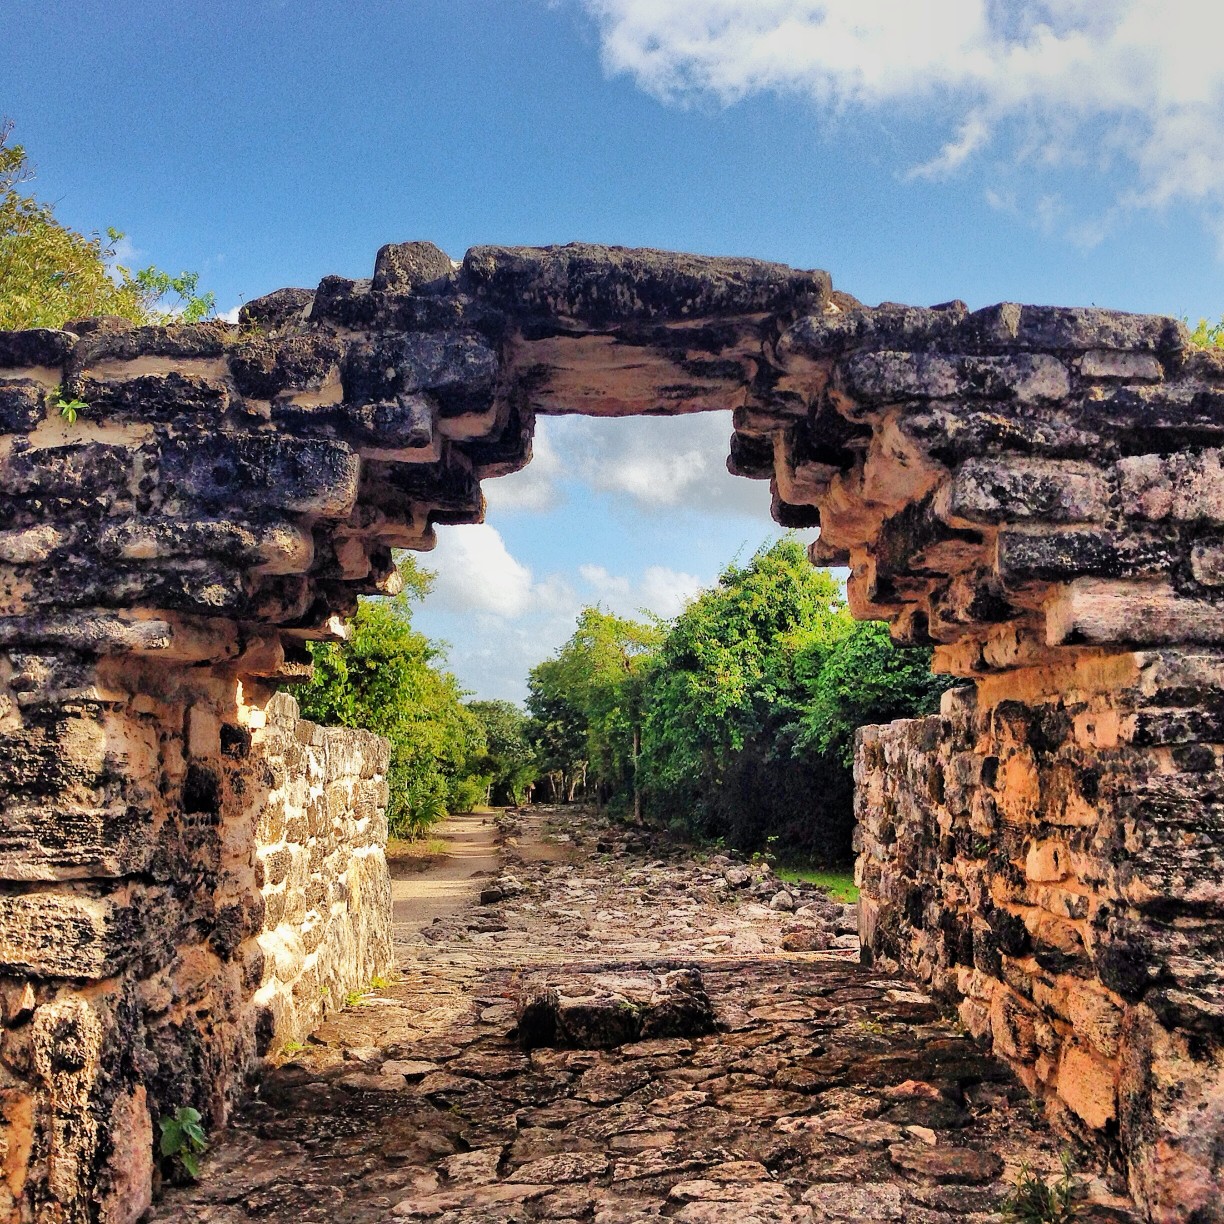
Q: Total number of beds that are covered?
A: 0